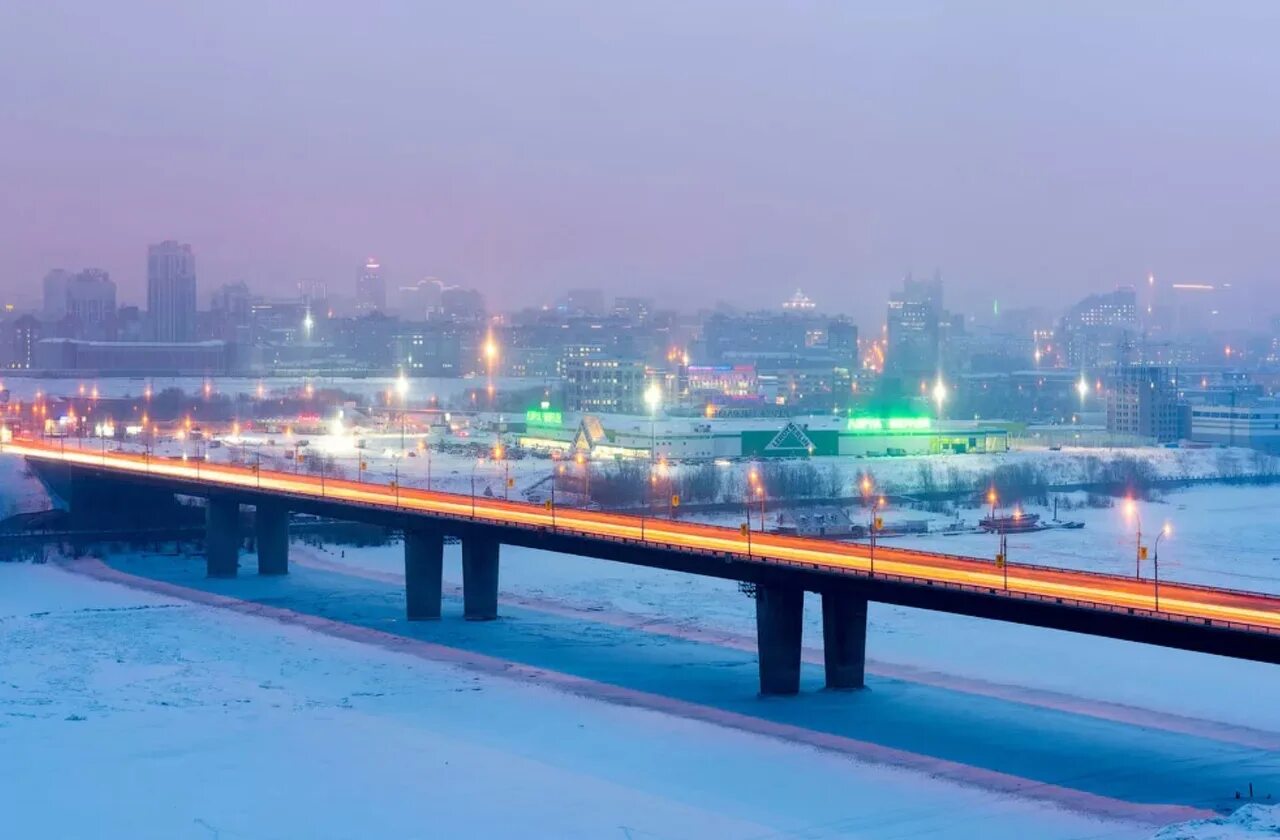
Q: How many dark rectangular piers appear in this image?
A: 6